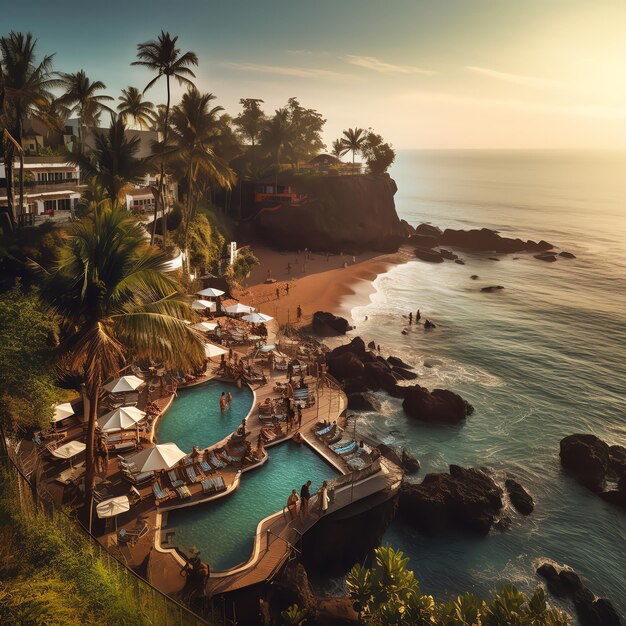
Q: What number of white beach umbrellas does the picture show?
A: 12